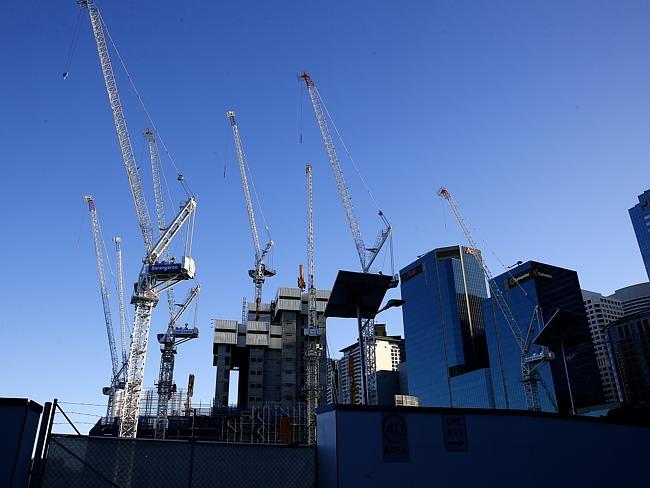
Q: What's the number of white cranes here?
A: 8